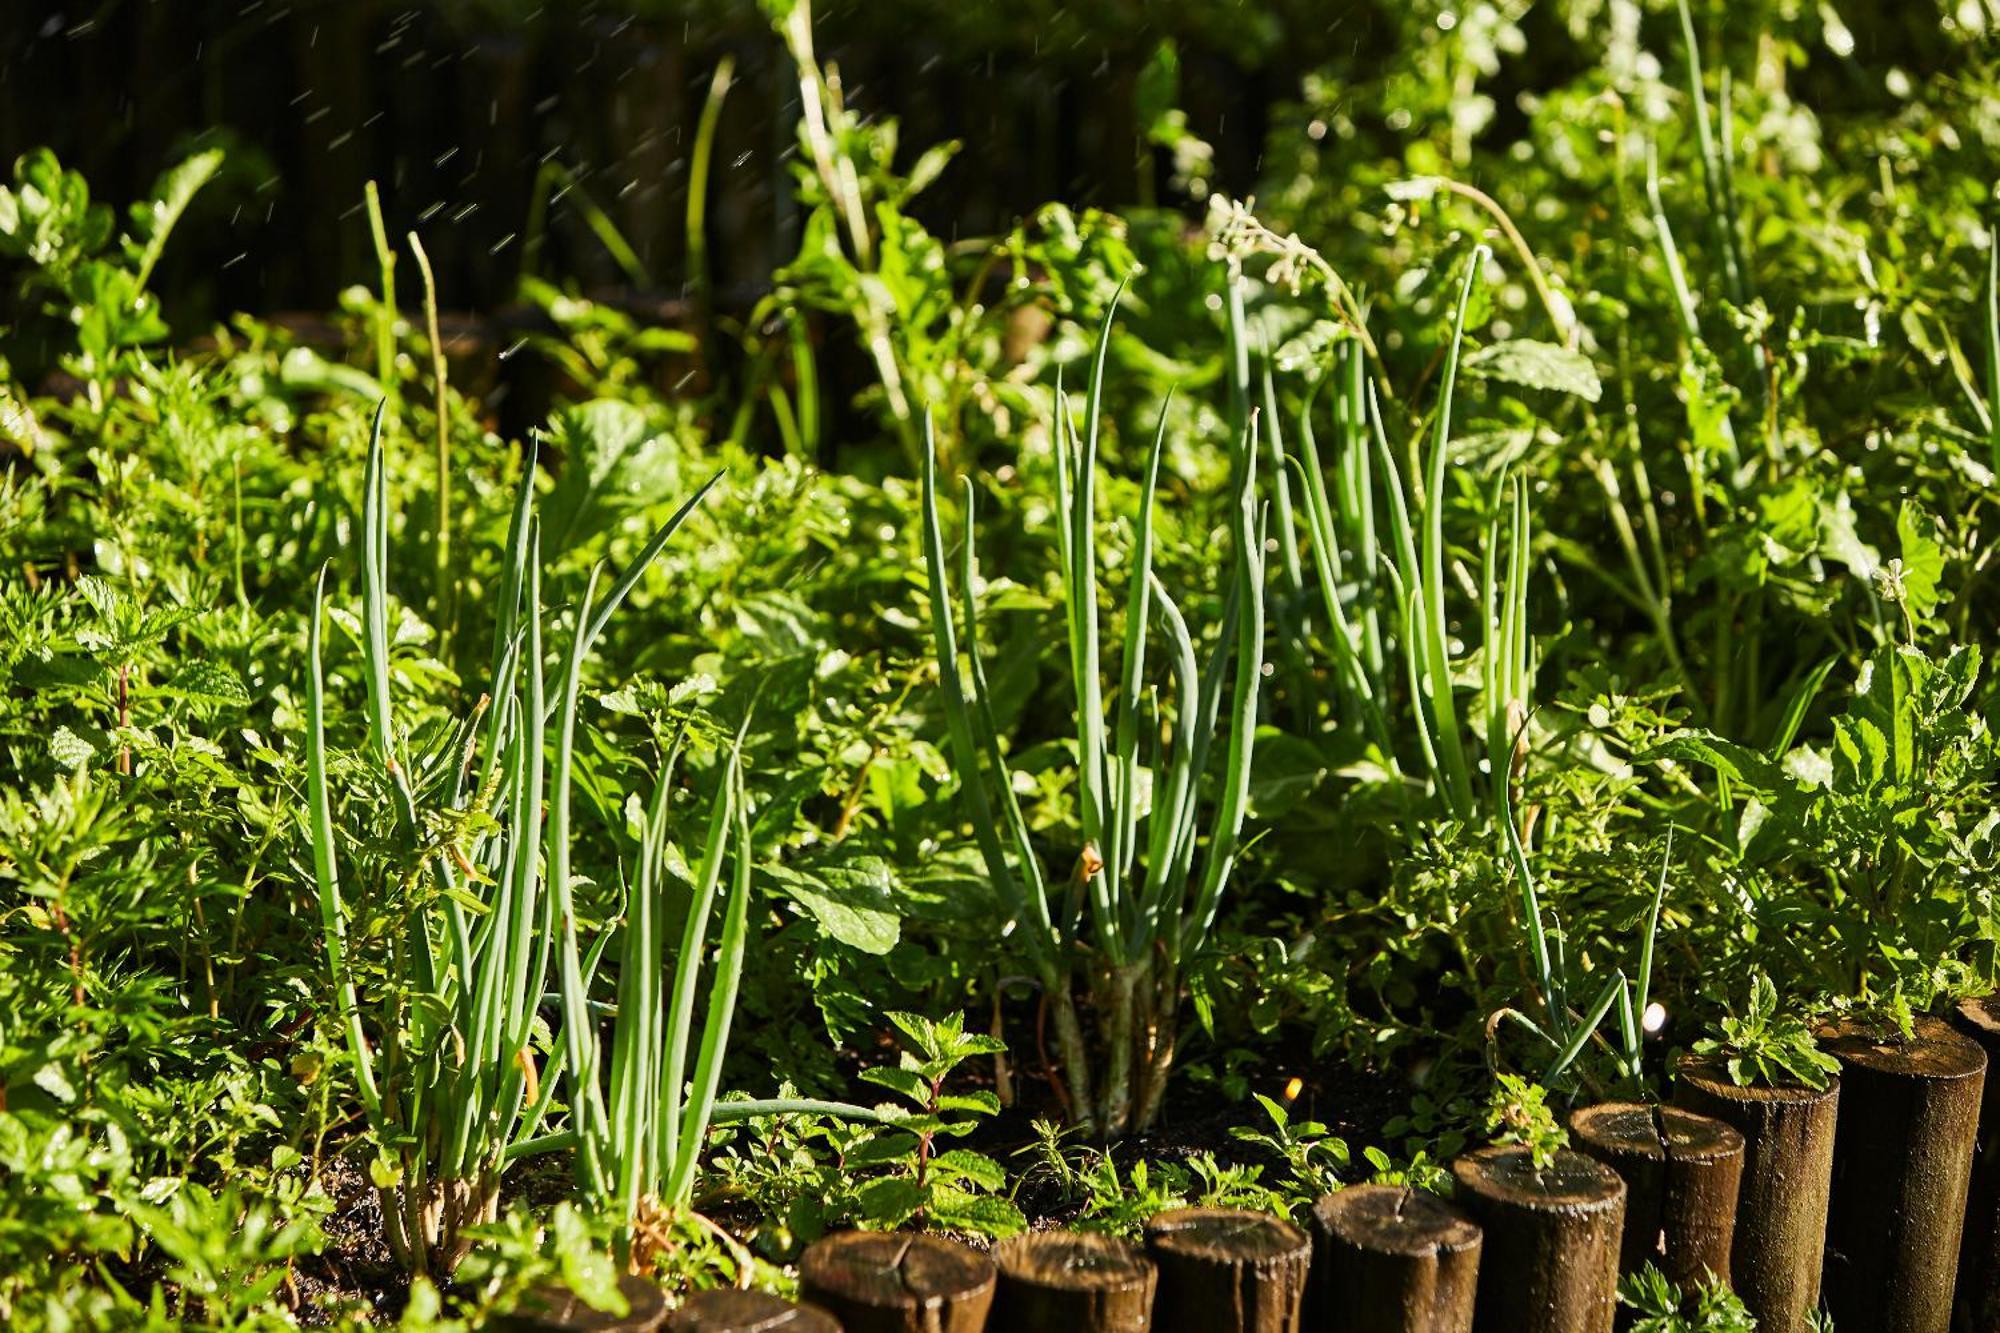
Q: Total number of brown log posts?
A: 11